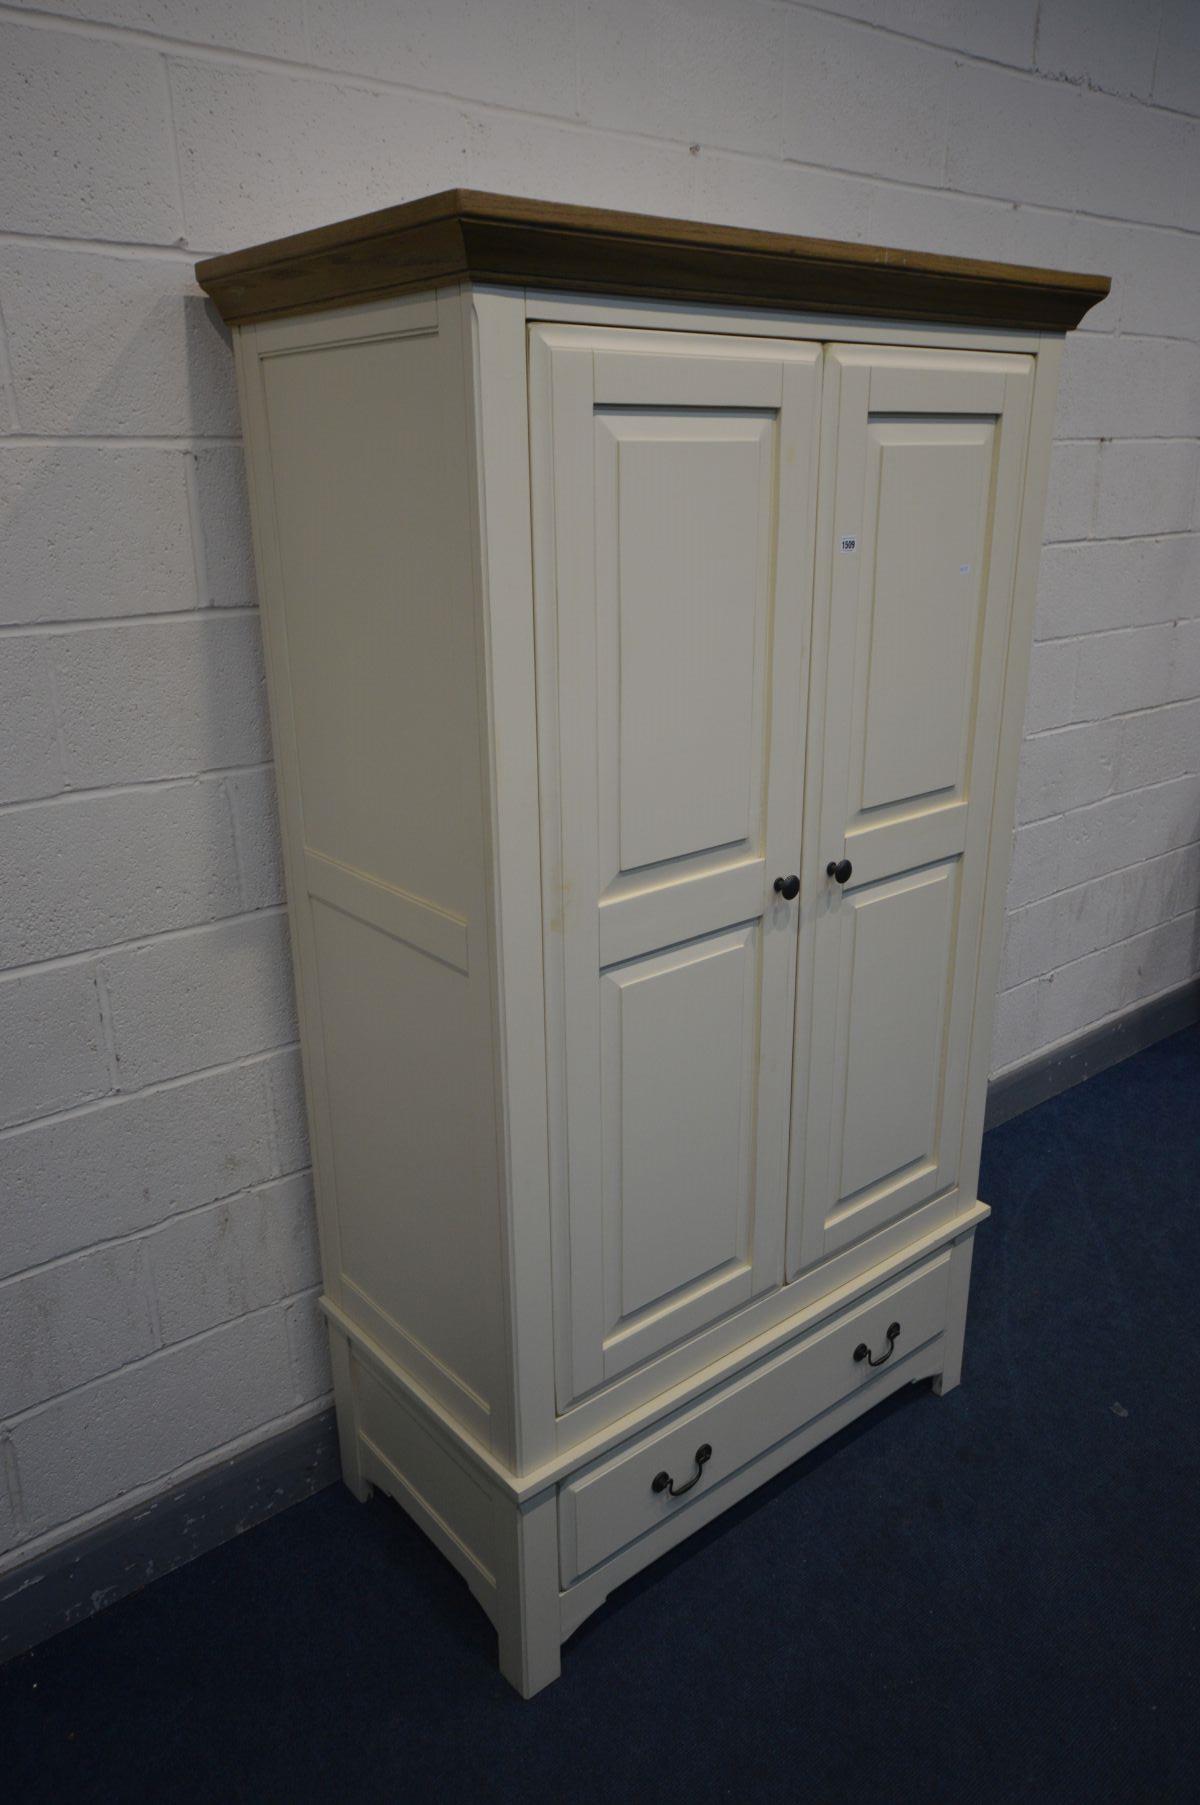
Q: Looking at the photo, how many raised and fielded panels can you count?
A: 4